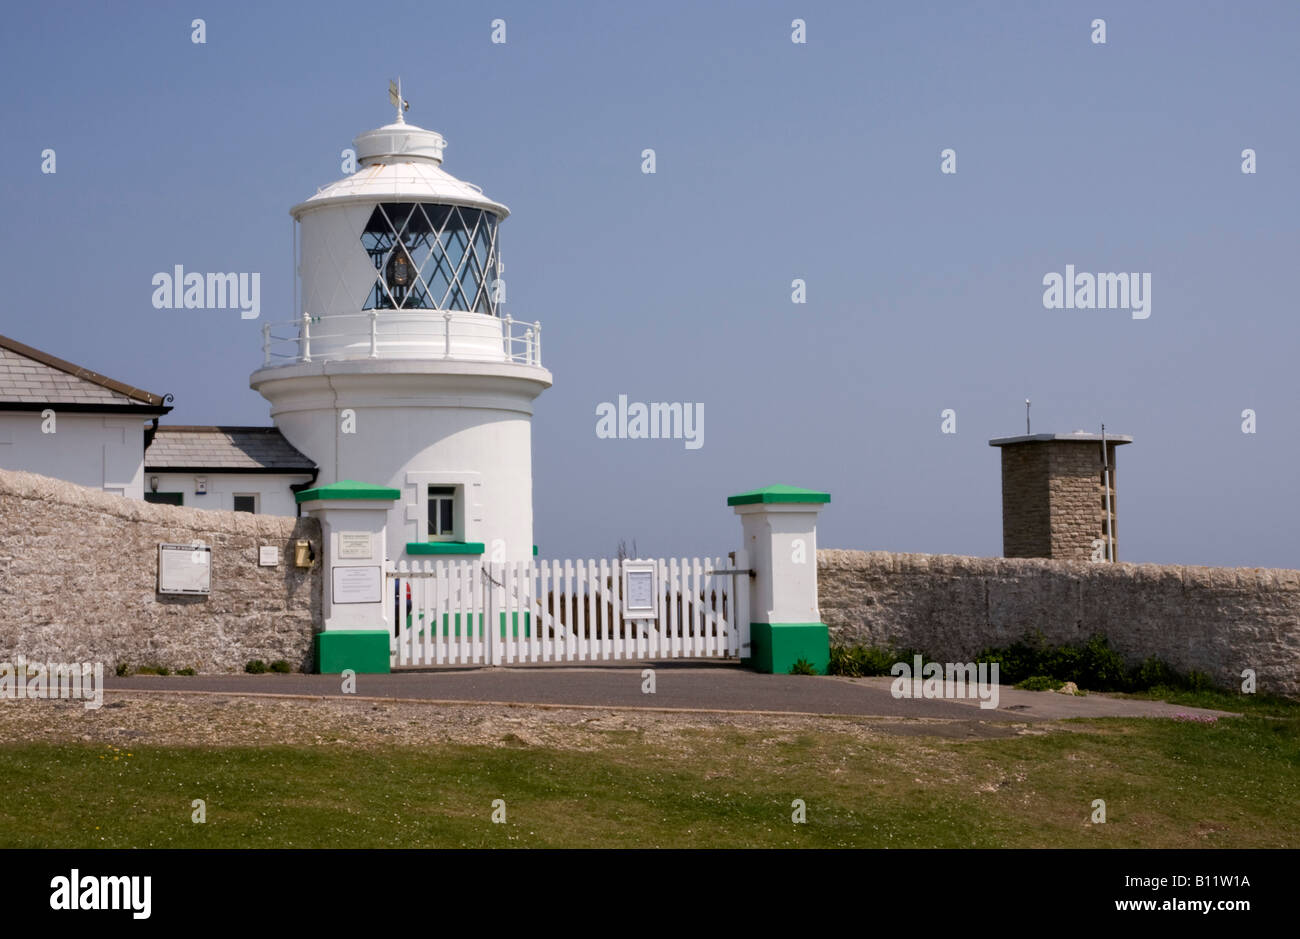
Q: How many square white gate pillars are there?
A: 2